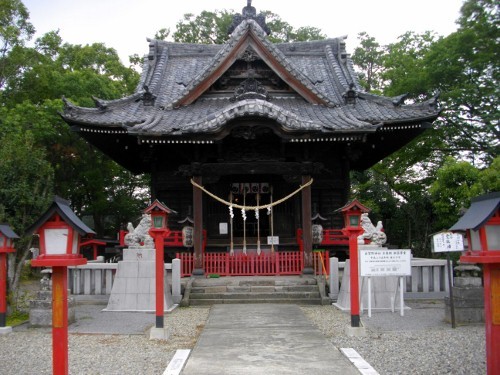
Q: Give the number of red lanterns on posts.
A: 5